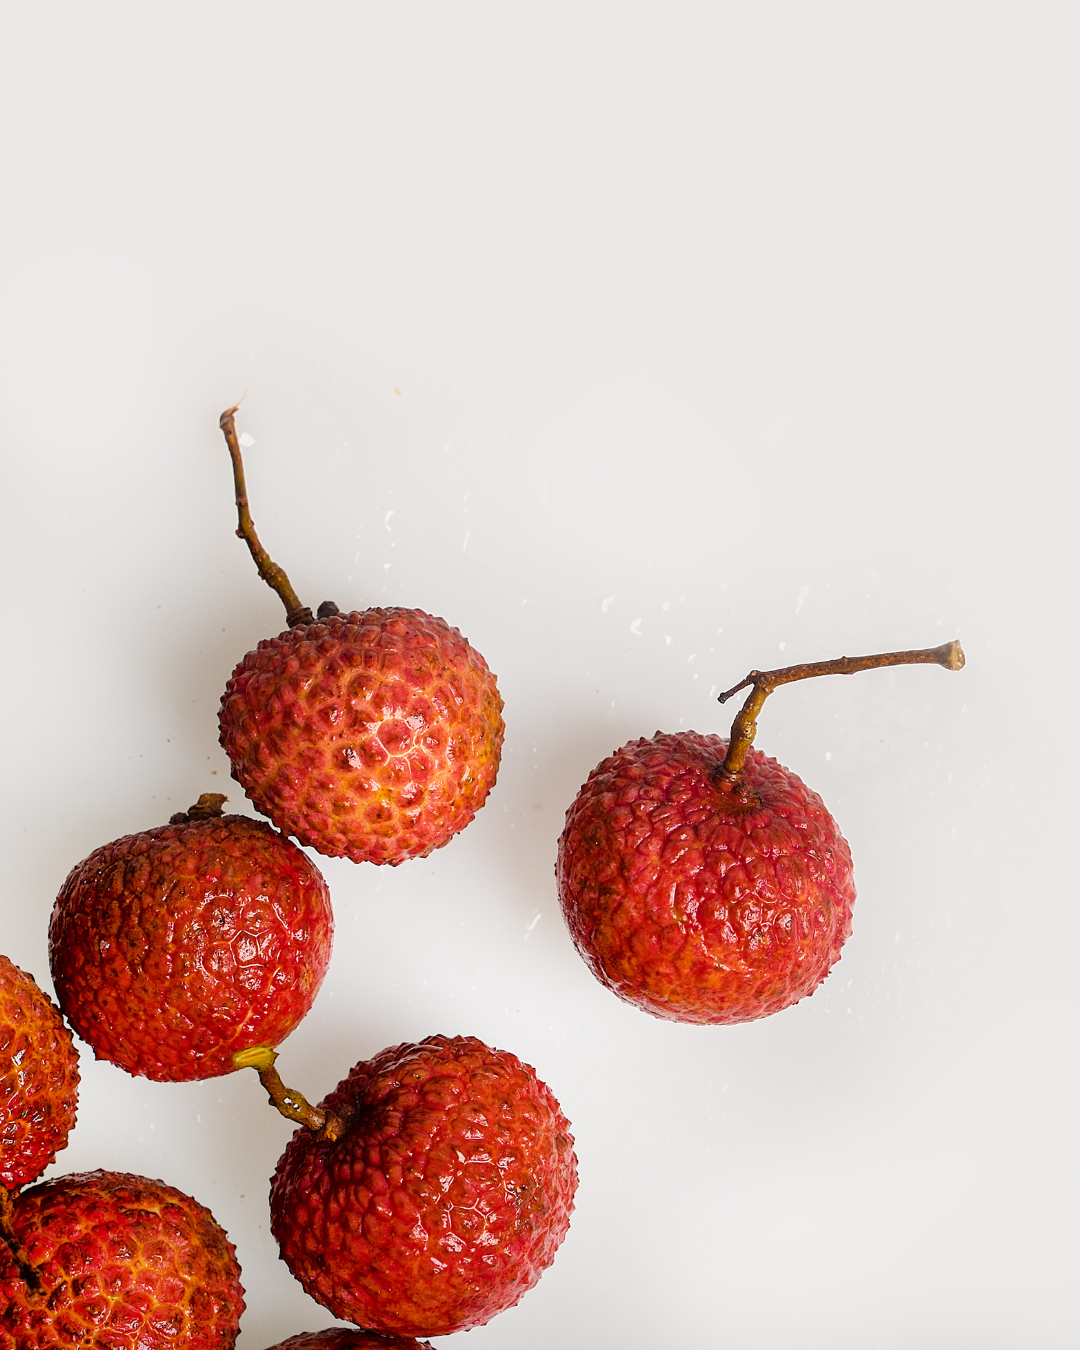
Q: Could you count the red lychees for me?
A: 7